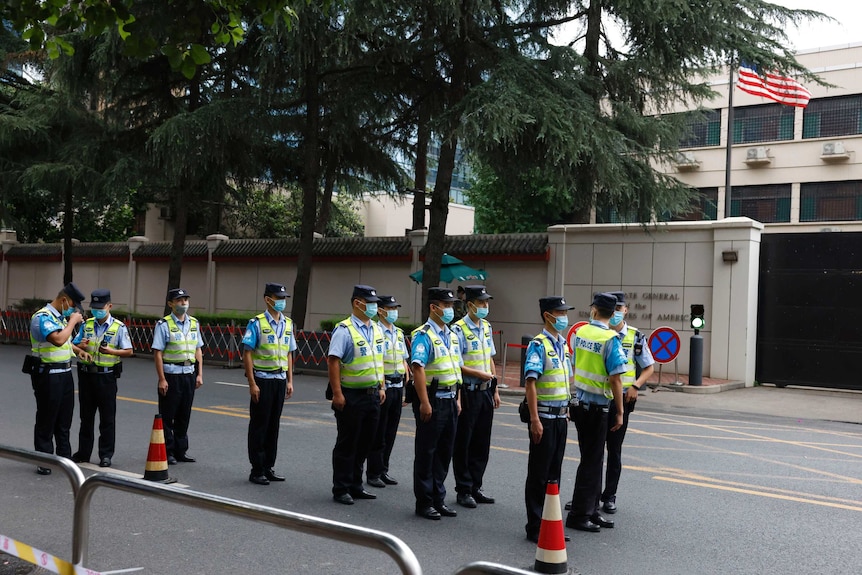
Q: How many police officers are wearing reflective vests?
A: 11